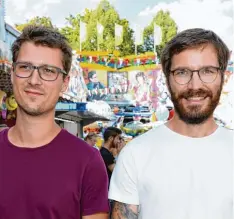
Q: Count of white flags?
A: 5